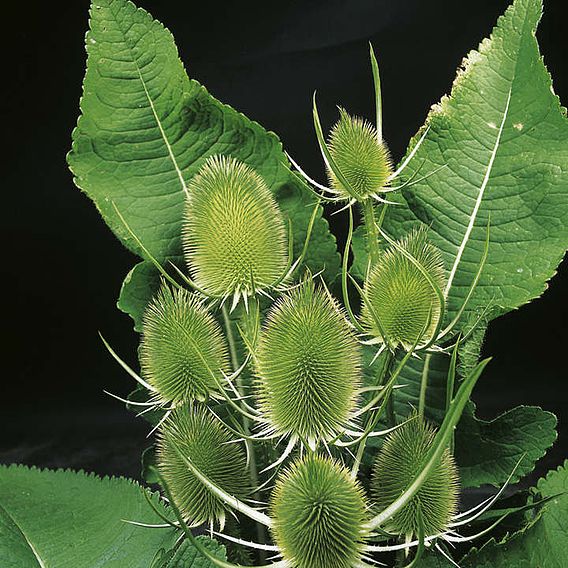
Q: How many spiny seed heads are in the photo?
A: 8